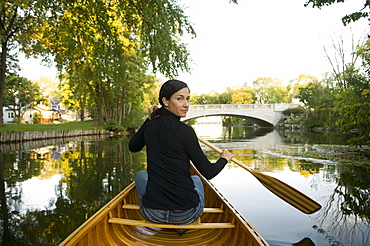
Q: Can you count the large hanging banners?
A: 0